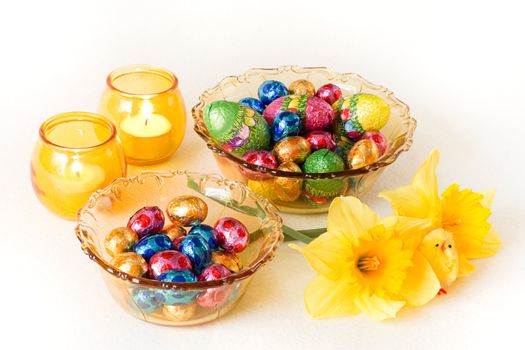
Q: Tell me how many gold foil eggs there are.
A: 10